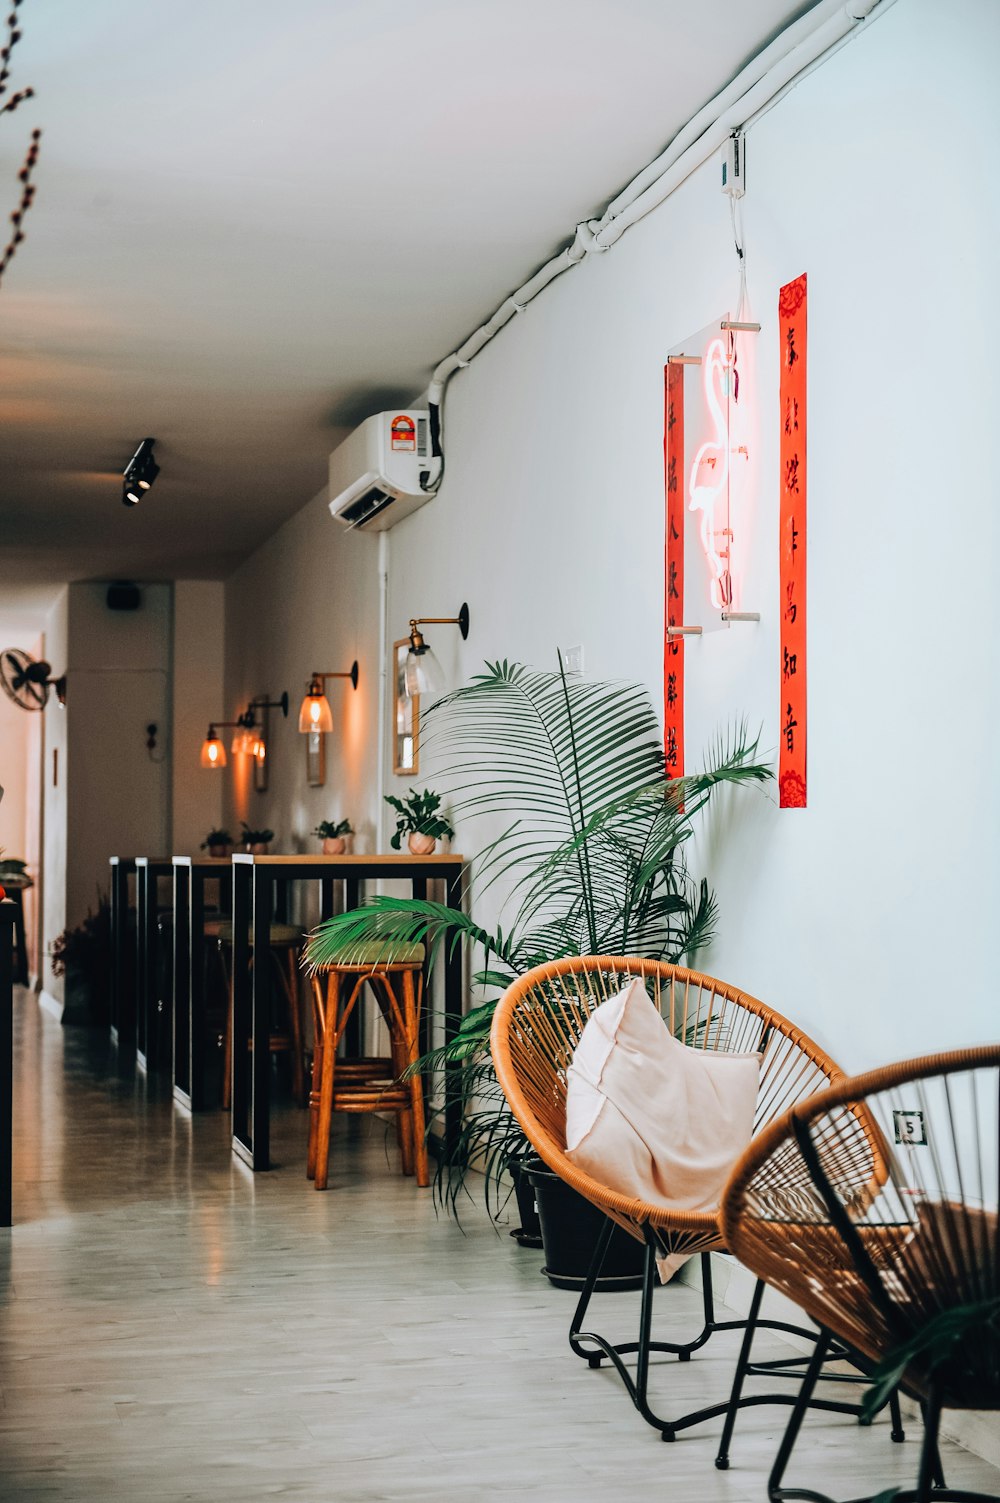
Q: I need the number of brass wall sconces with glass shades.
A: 4